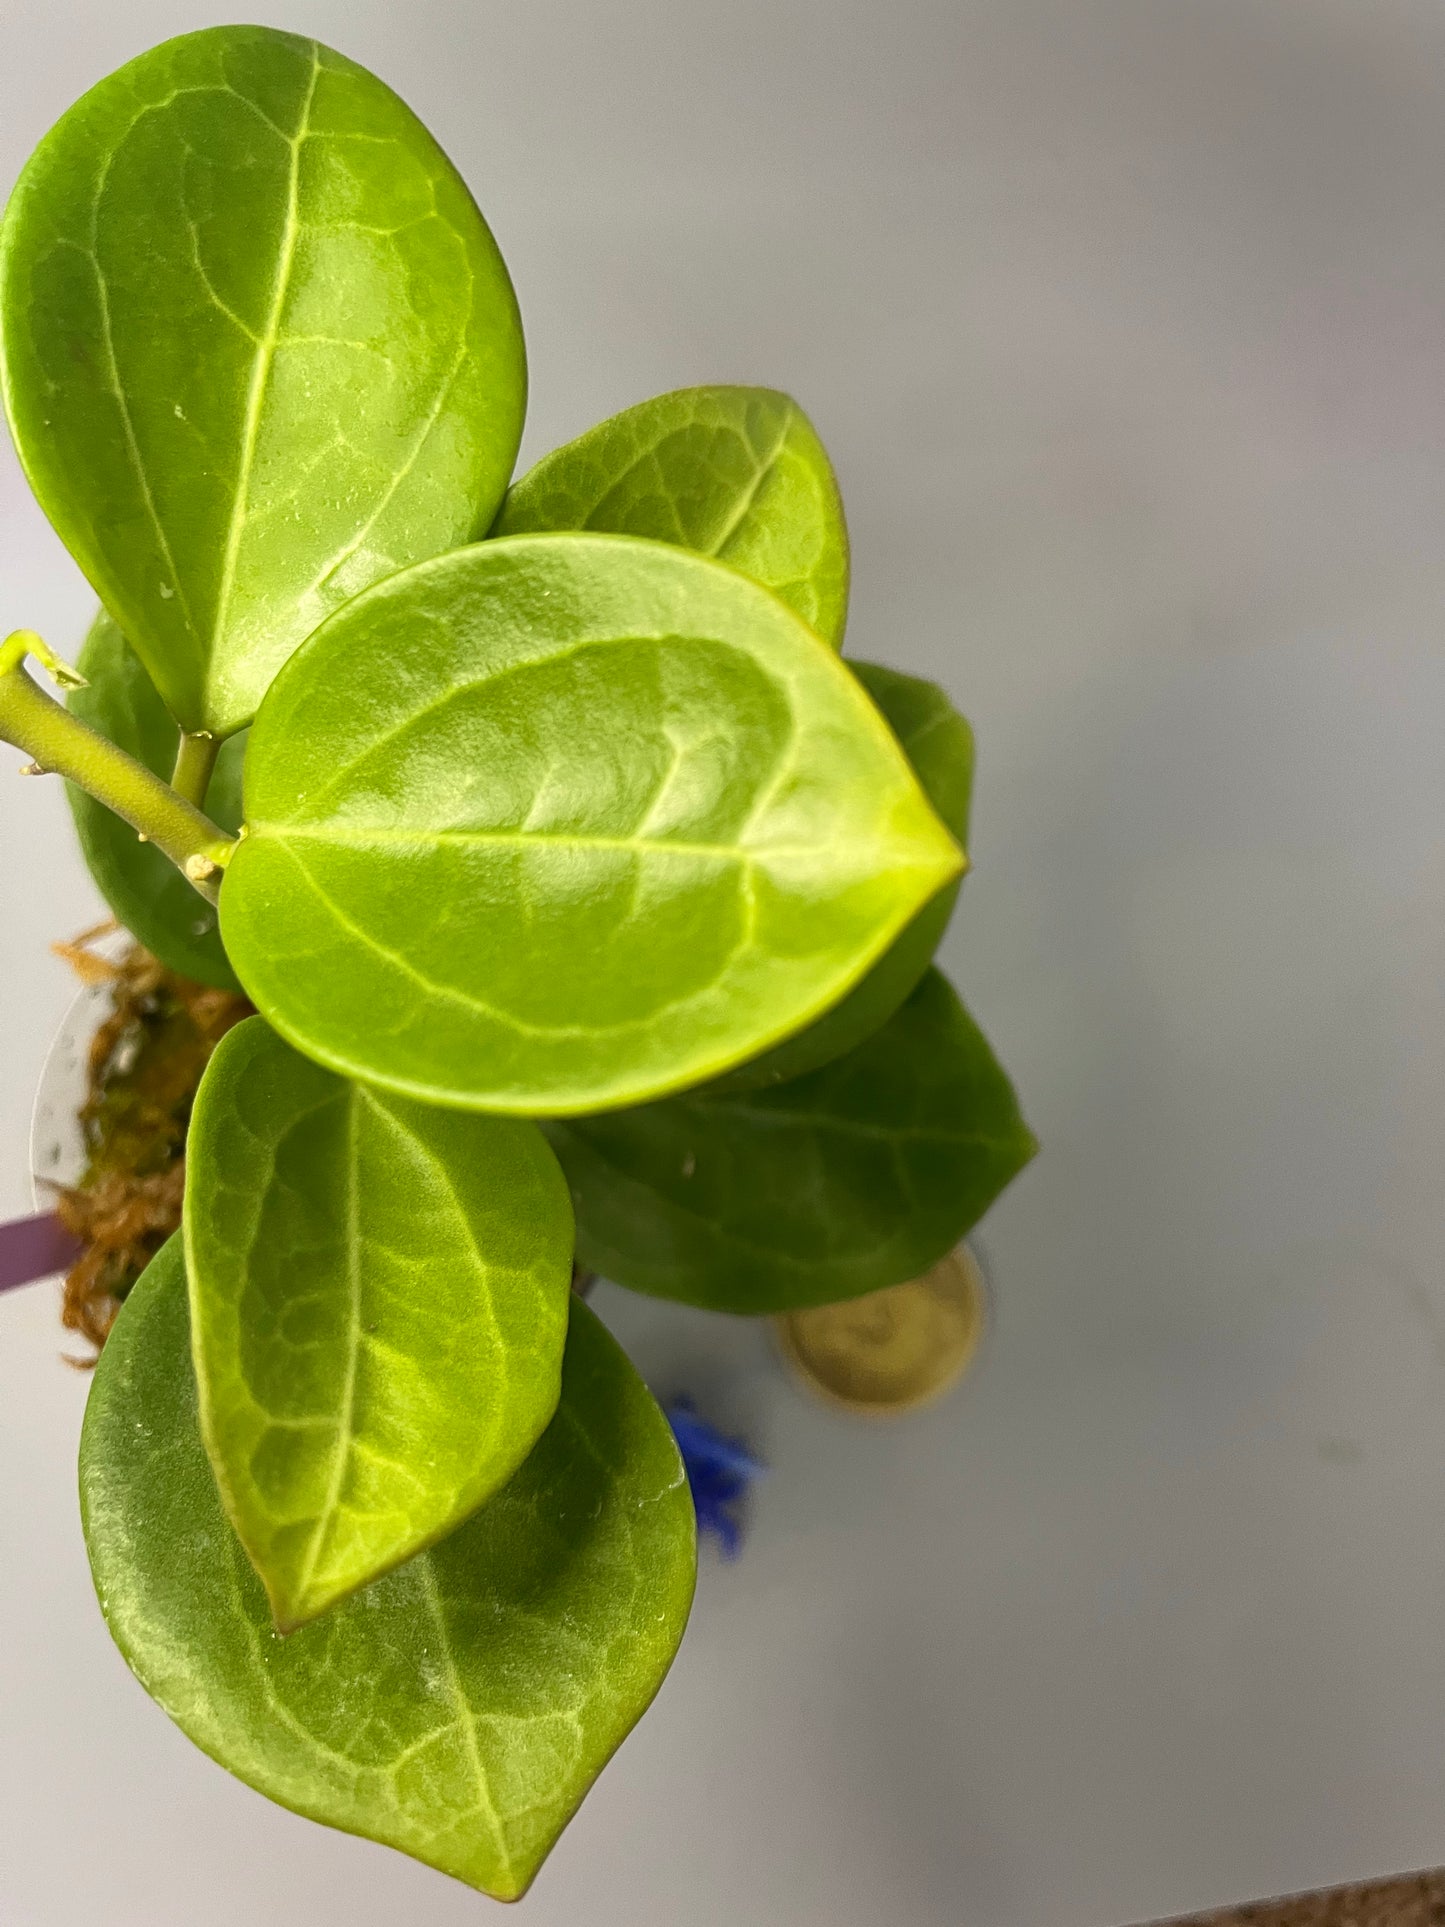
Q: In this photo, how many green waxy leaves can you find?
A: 8